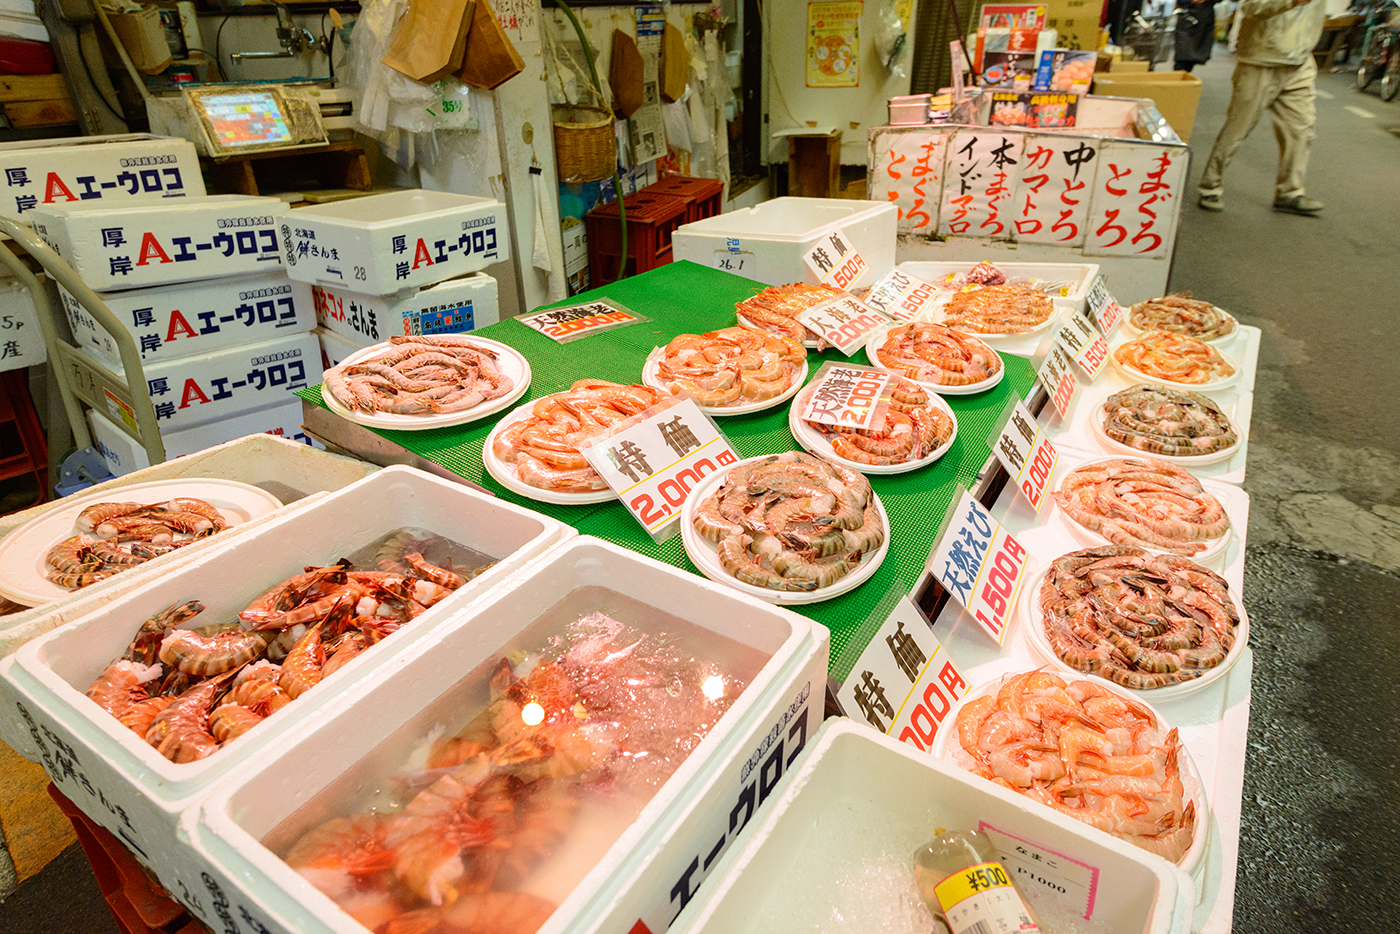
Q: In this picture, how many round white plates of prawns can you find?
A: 15